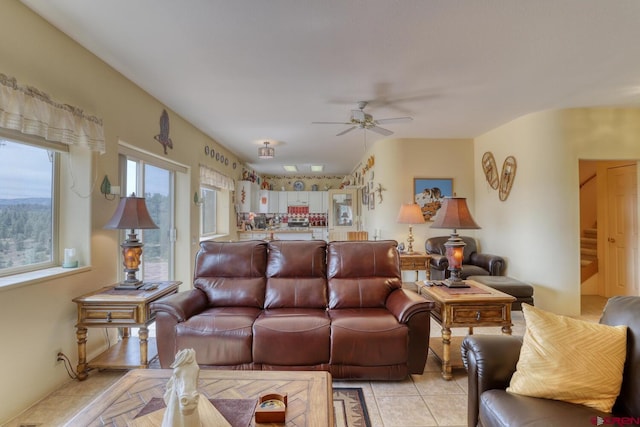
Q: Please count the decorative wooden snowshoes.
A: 2